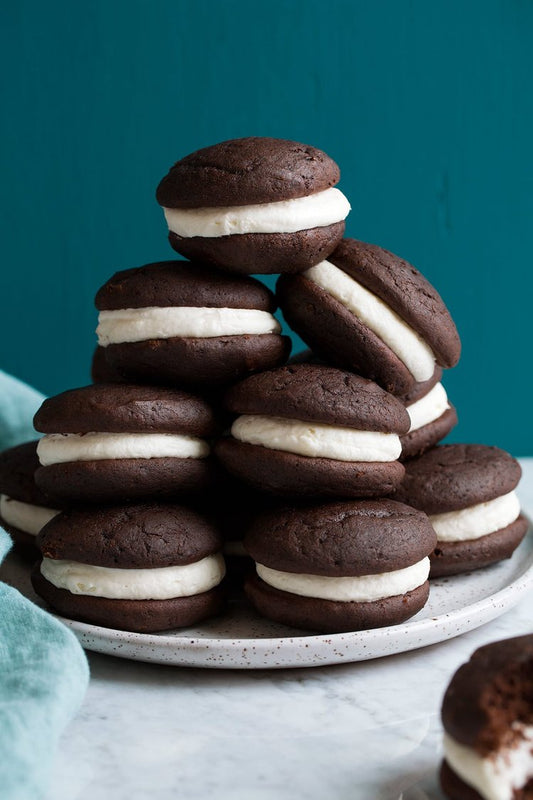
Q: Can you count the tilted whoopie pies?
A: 1